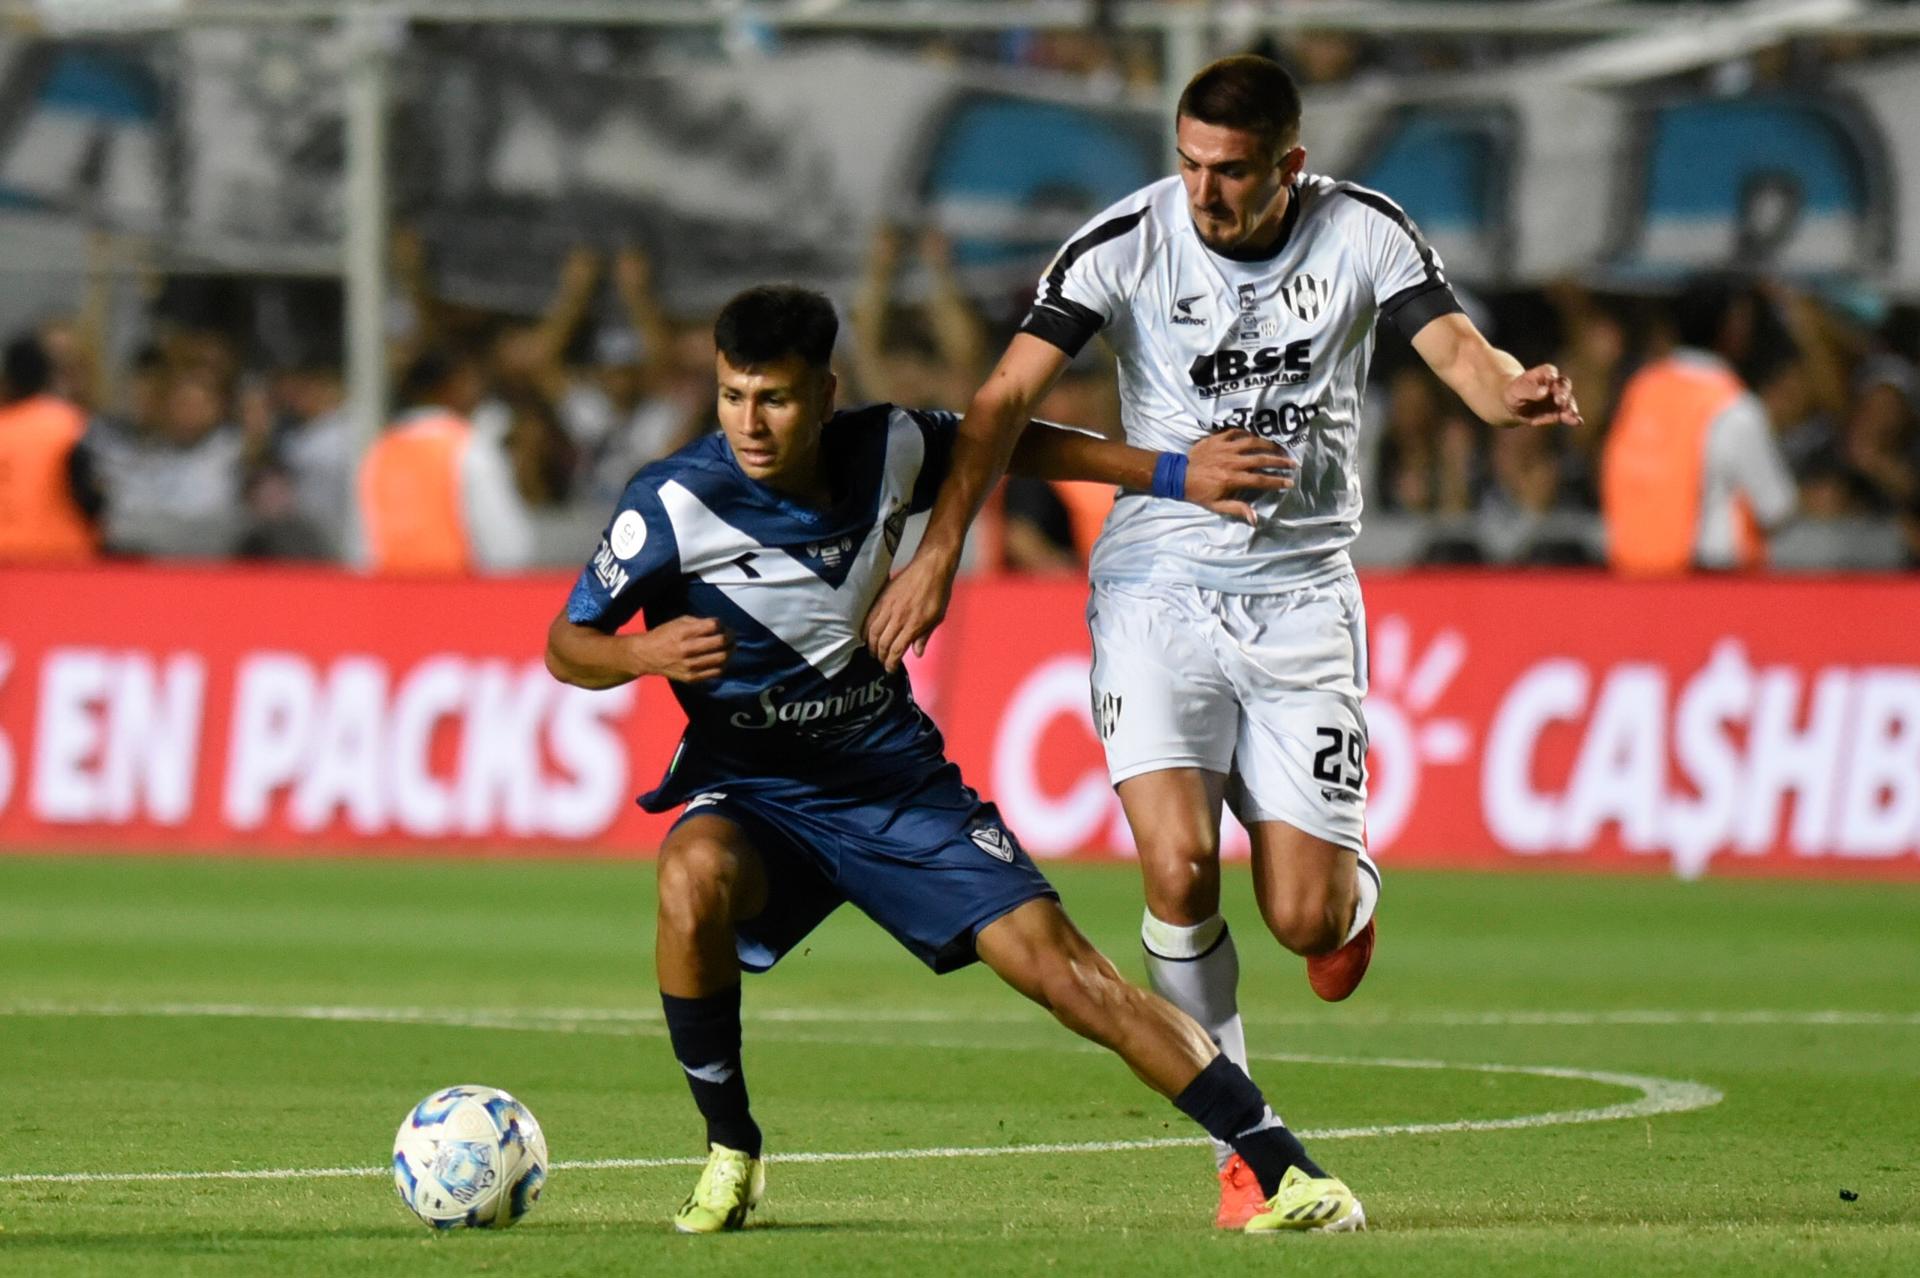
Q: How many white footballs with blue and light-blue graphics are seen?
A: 1